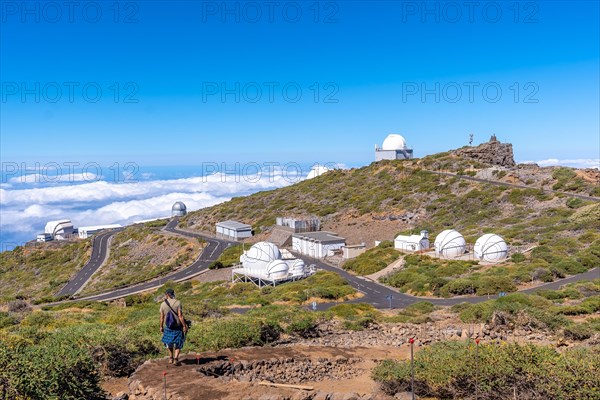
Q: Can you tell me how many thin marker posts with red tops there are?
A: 5